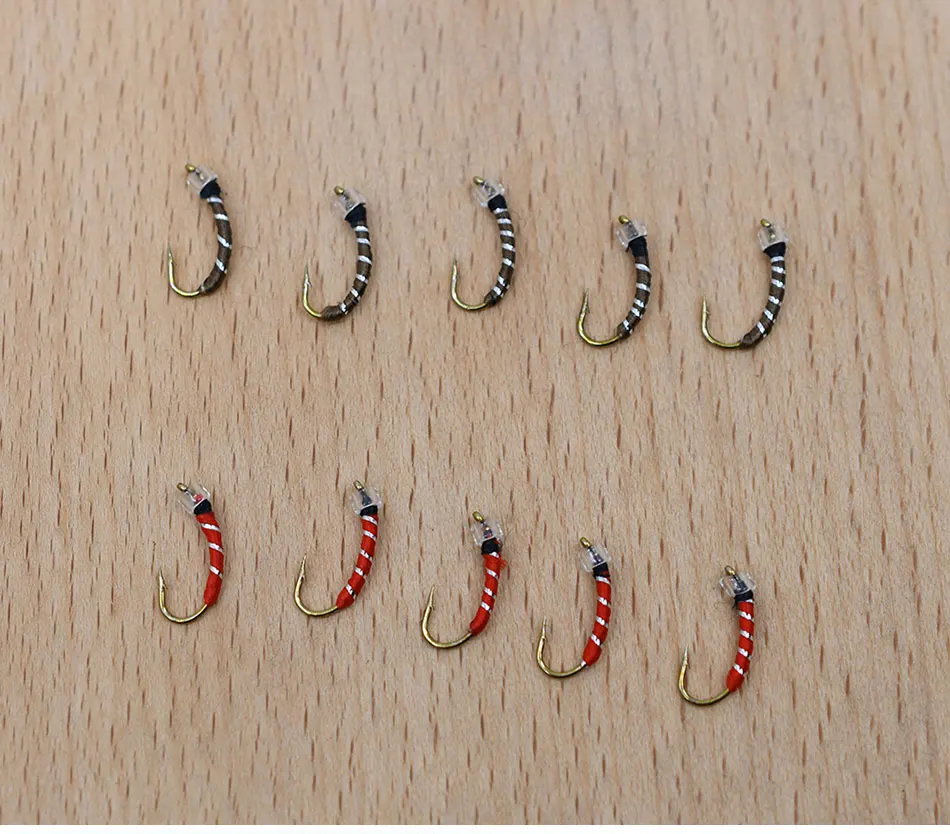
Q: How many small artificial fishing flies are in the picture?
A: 10